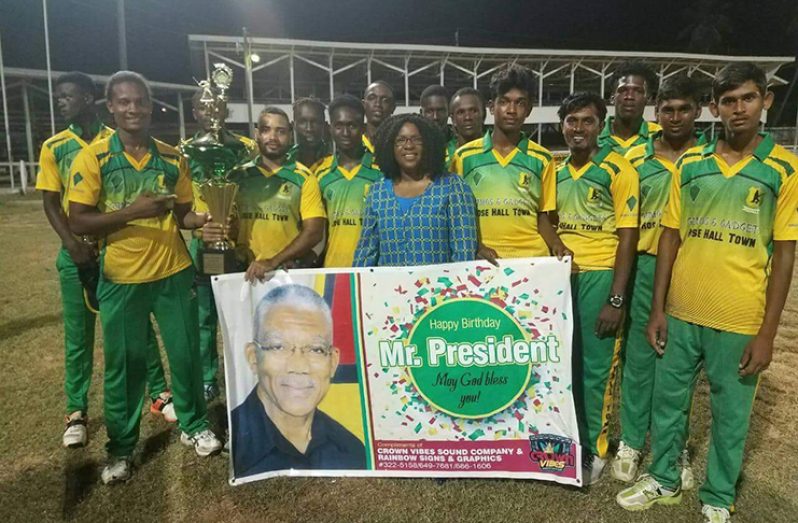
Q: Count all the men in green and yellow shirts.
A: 14